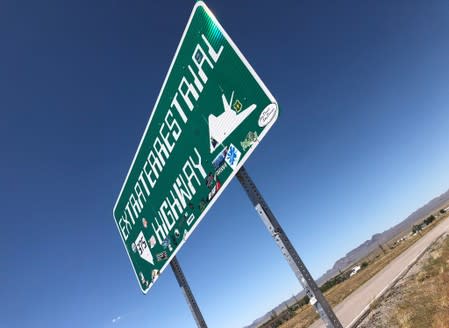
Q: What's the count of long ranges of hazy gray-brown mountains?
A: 1